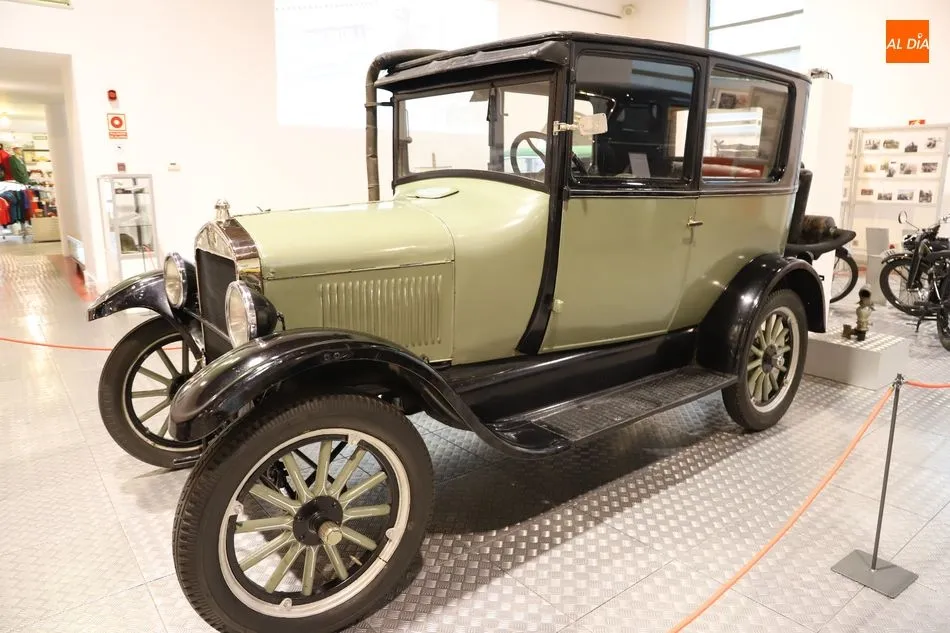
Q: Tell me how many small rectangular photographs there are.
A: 12